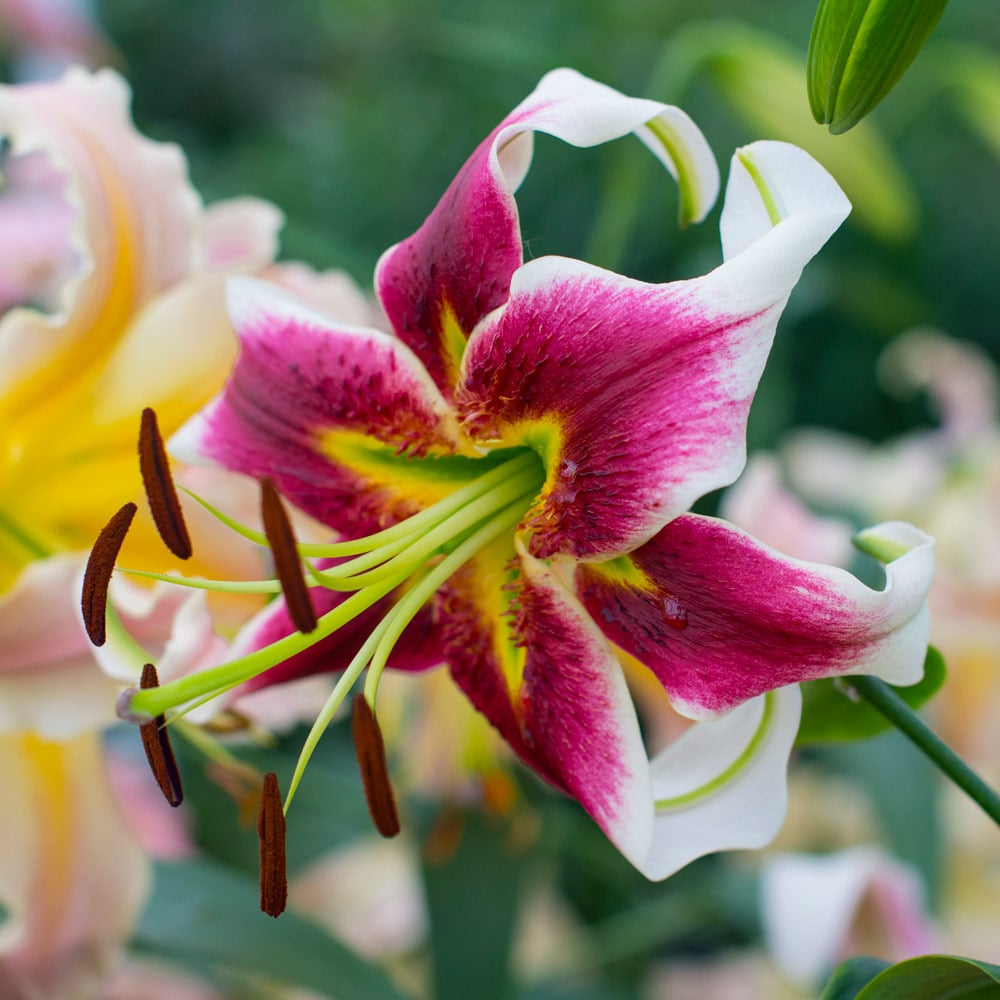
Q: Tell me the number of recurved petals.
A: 4